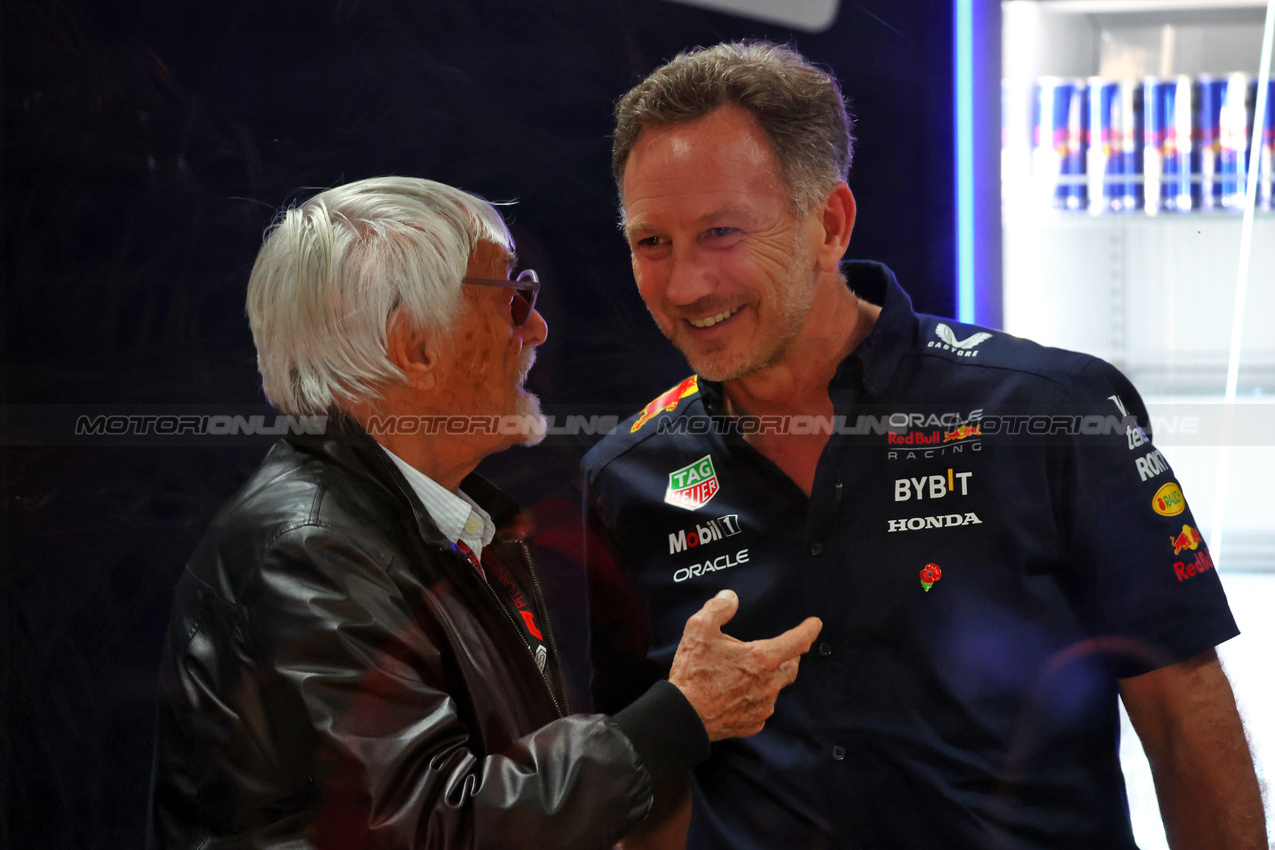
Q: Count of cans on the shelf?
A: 5